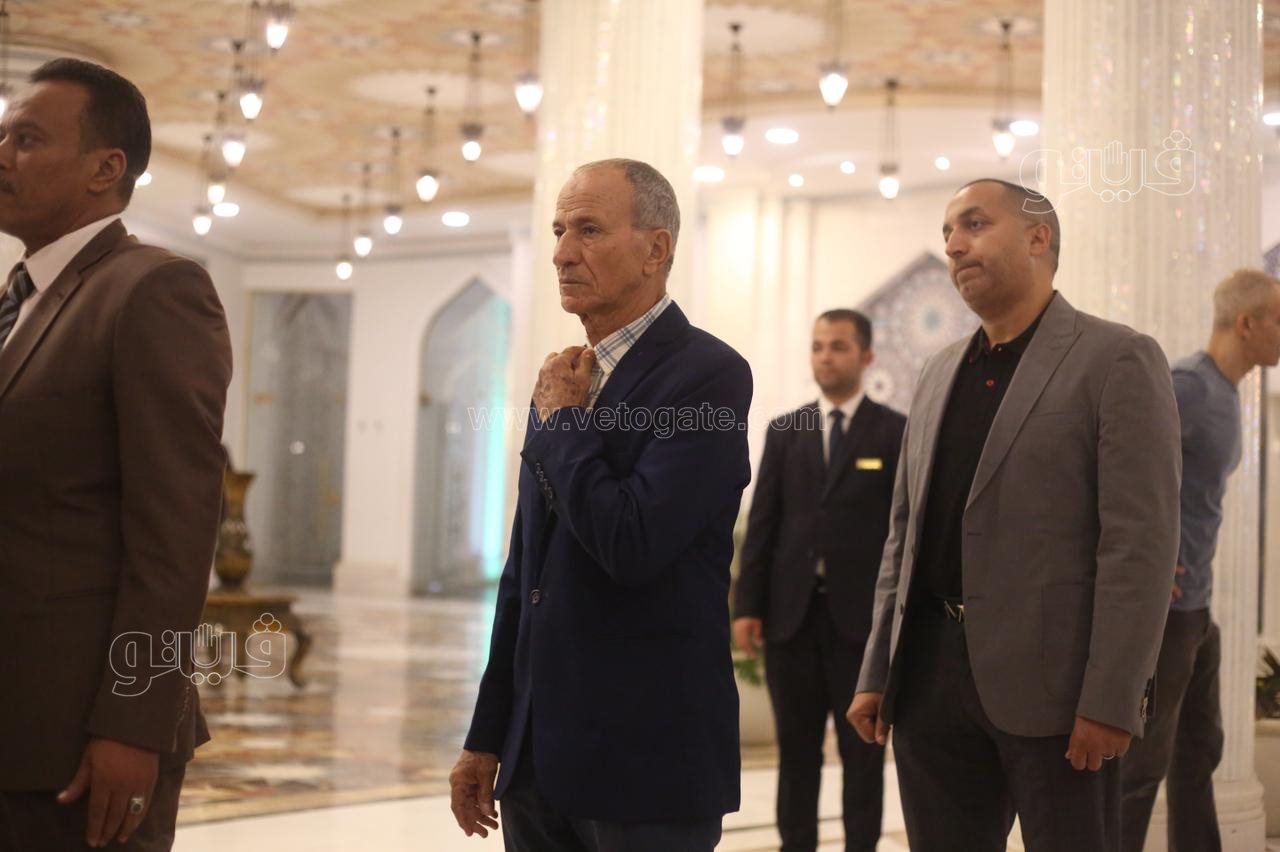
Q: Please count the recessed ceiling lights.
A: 10